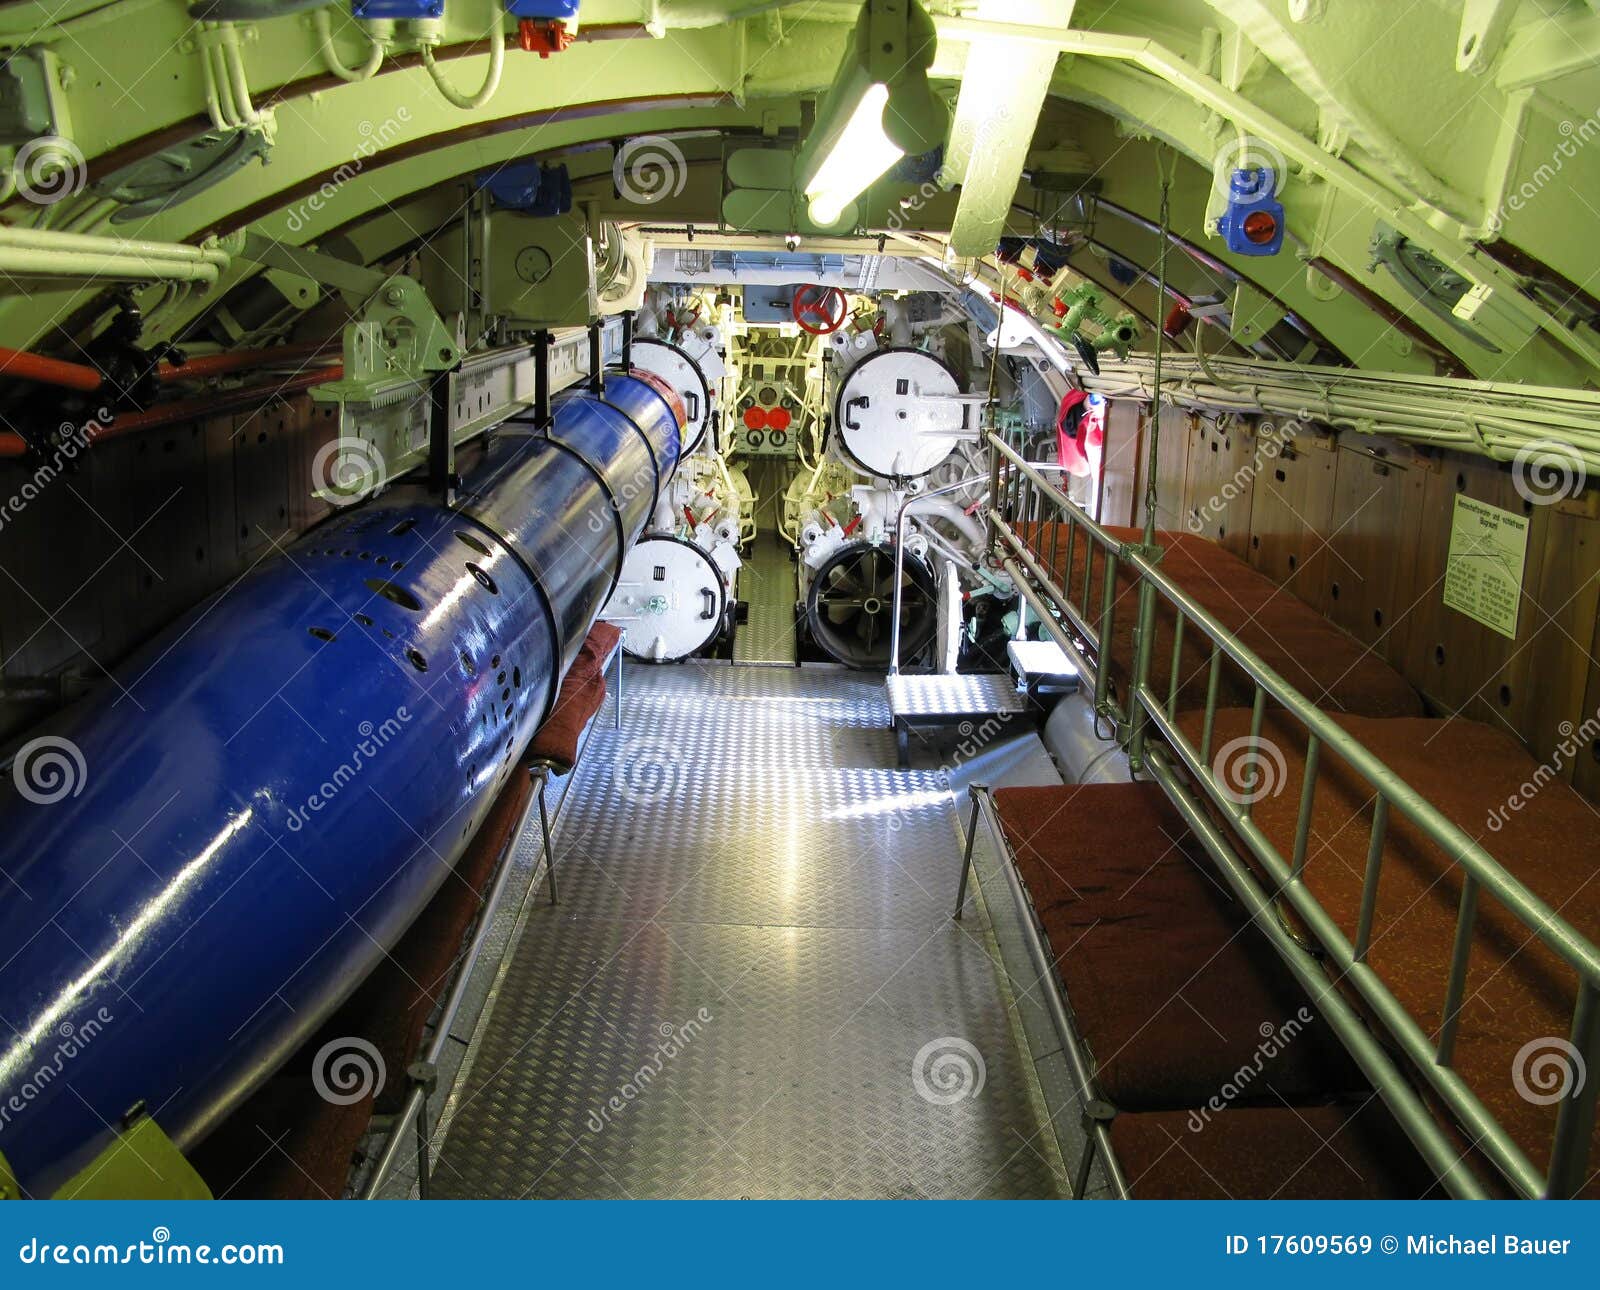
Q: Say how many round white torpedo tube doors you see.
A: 3